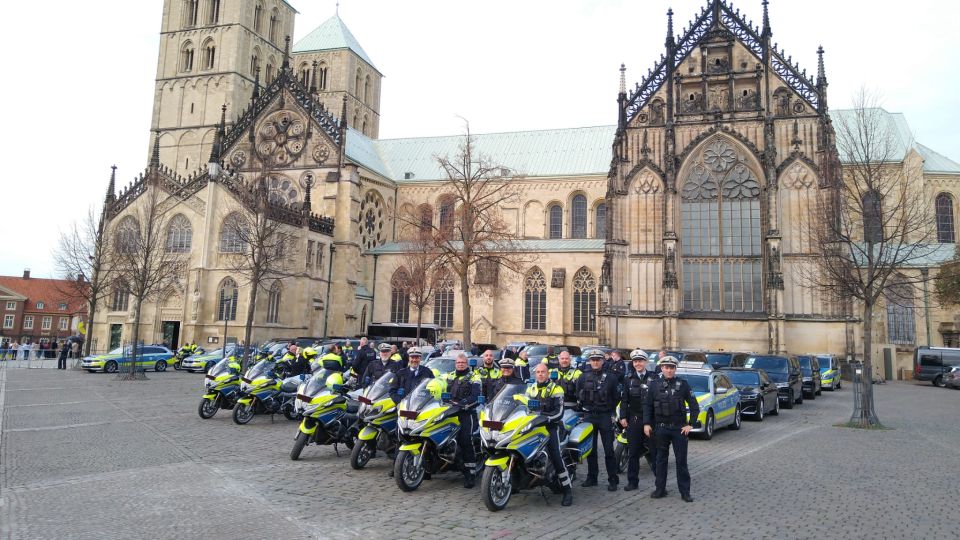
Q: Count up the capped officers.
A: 6